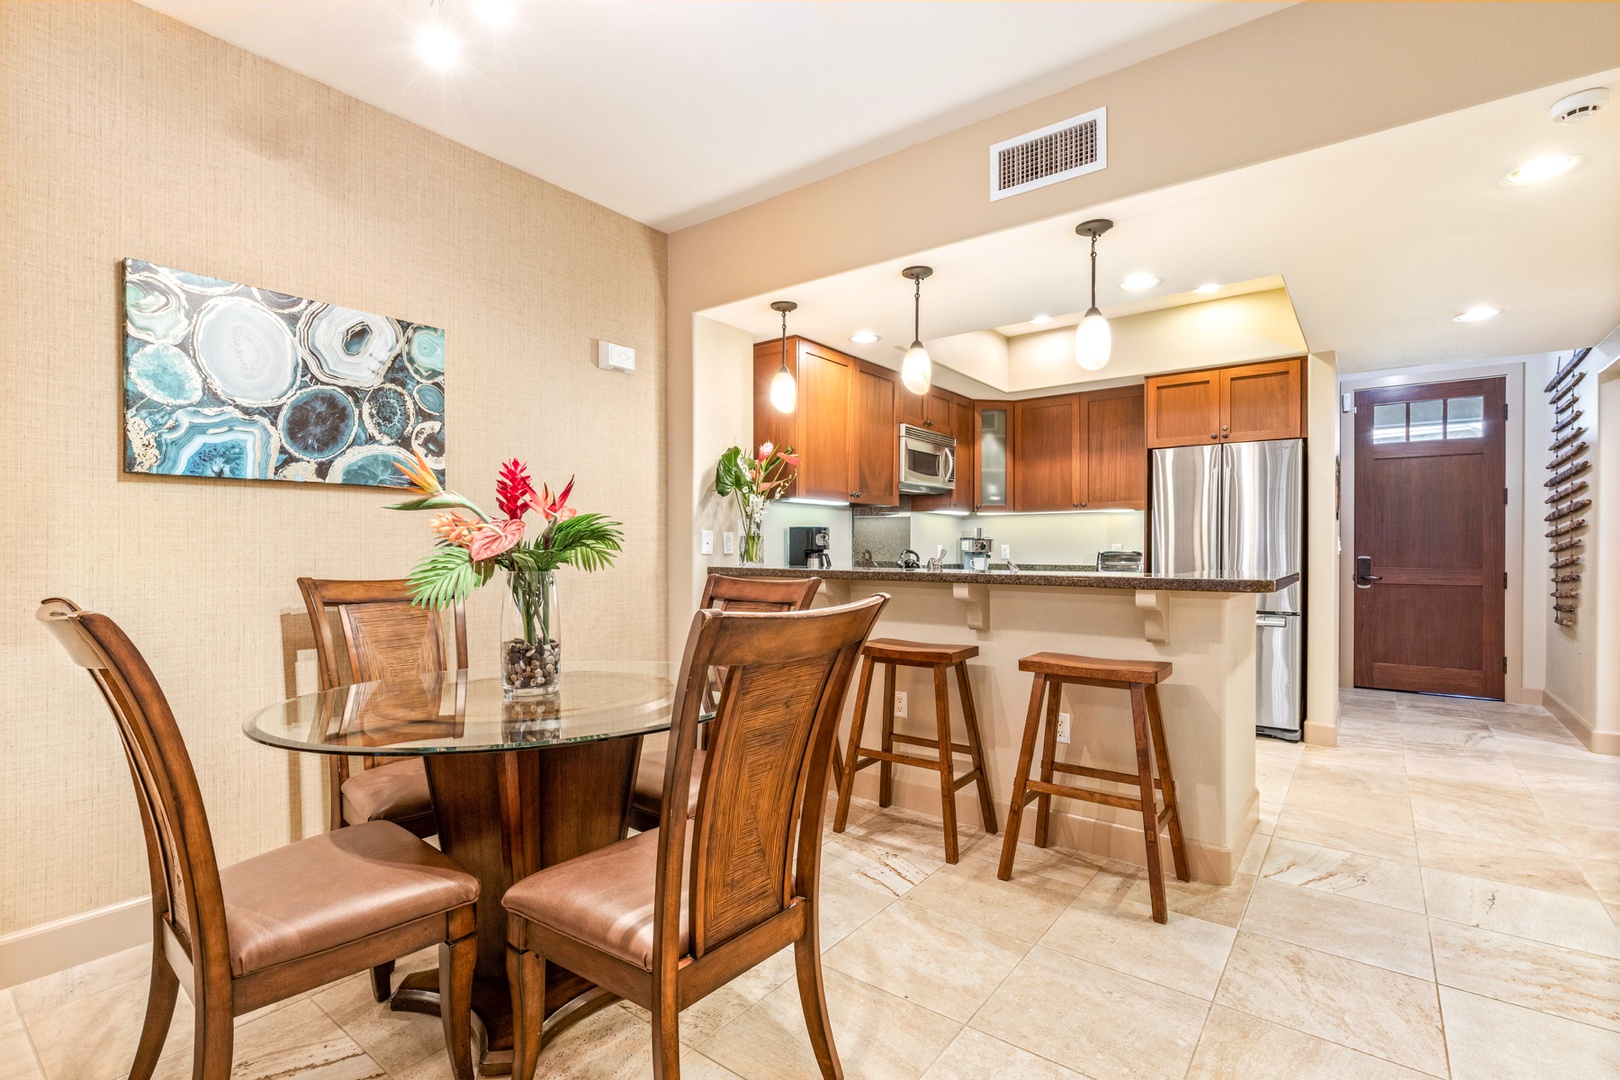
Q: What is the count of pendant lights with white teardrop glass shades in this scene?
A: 3